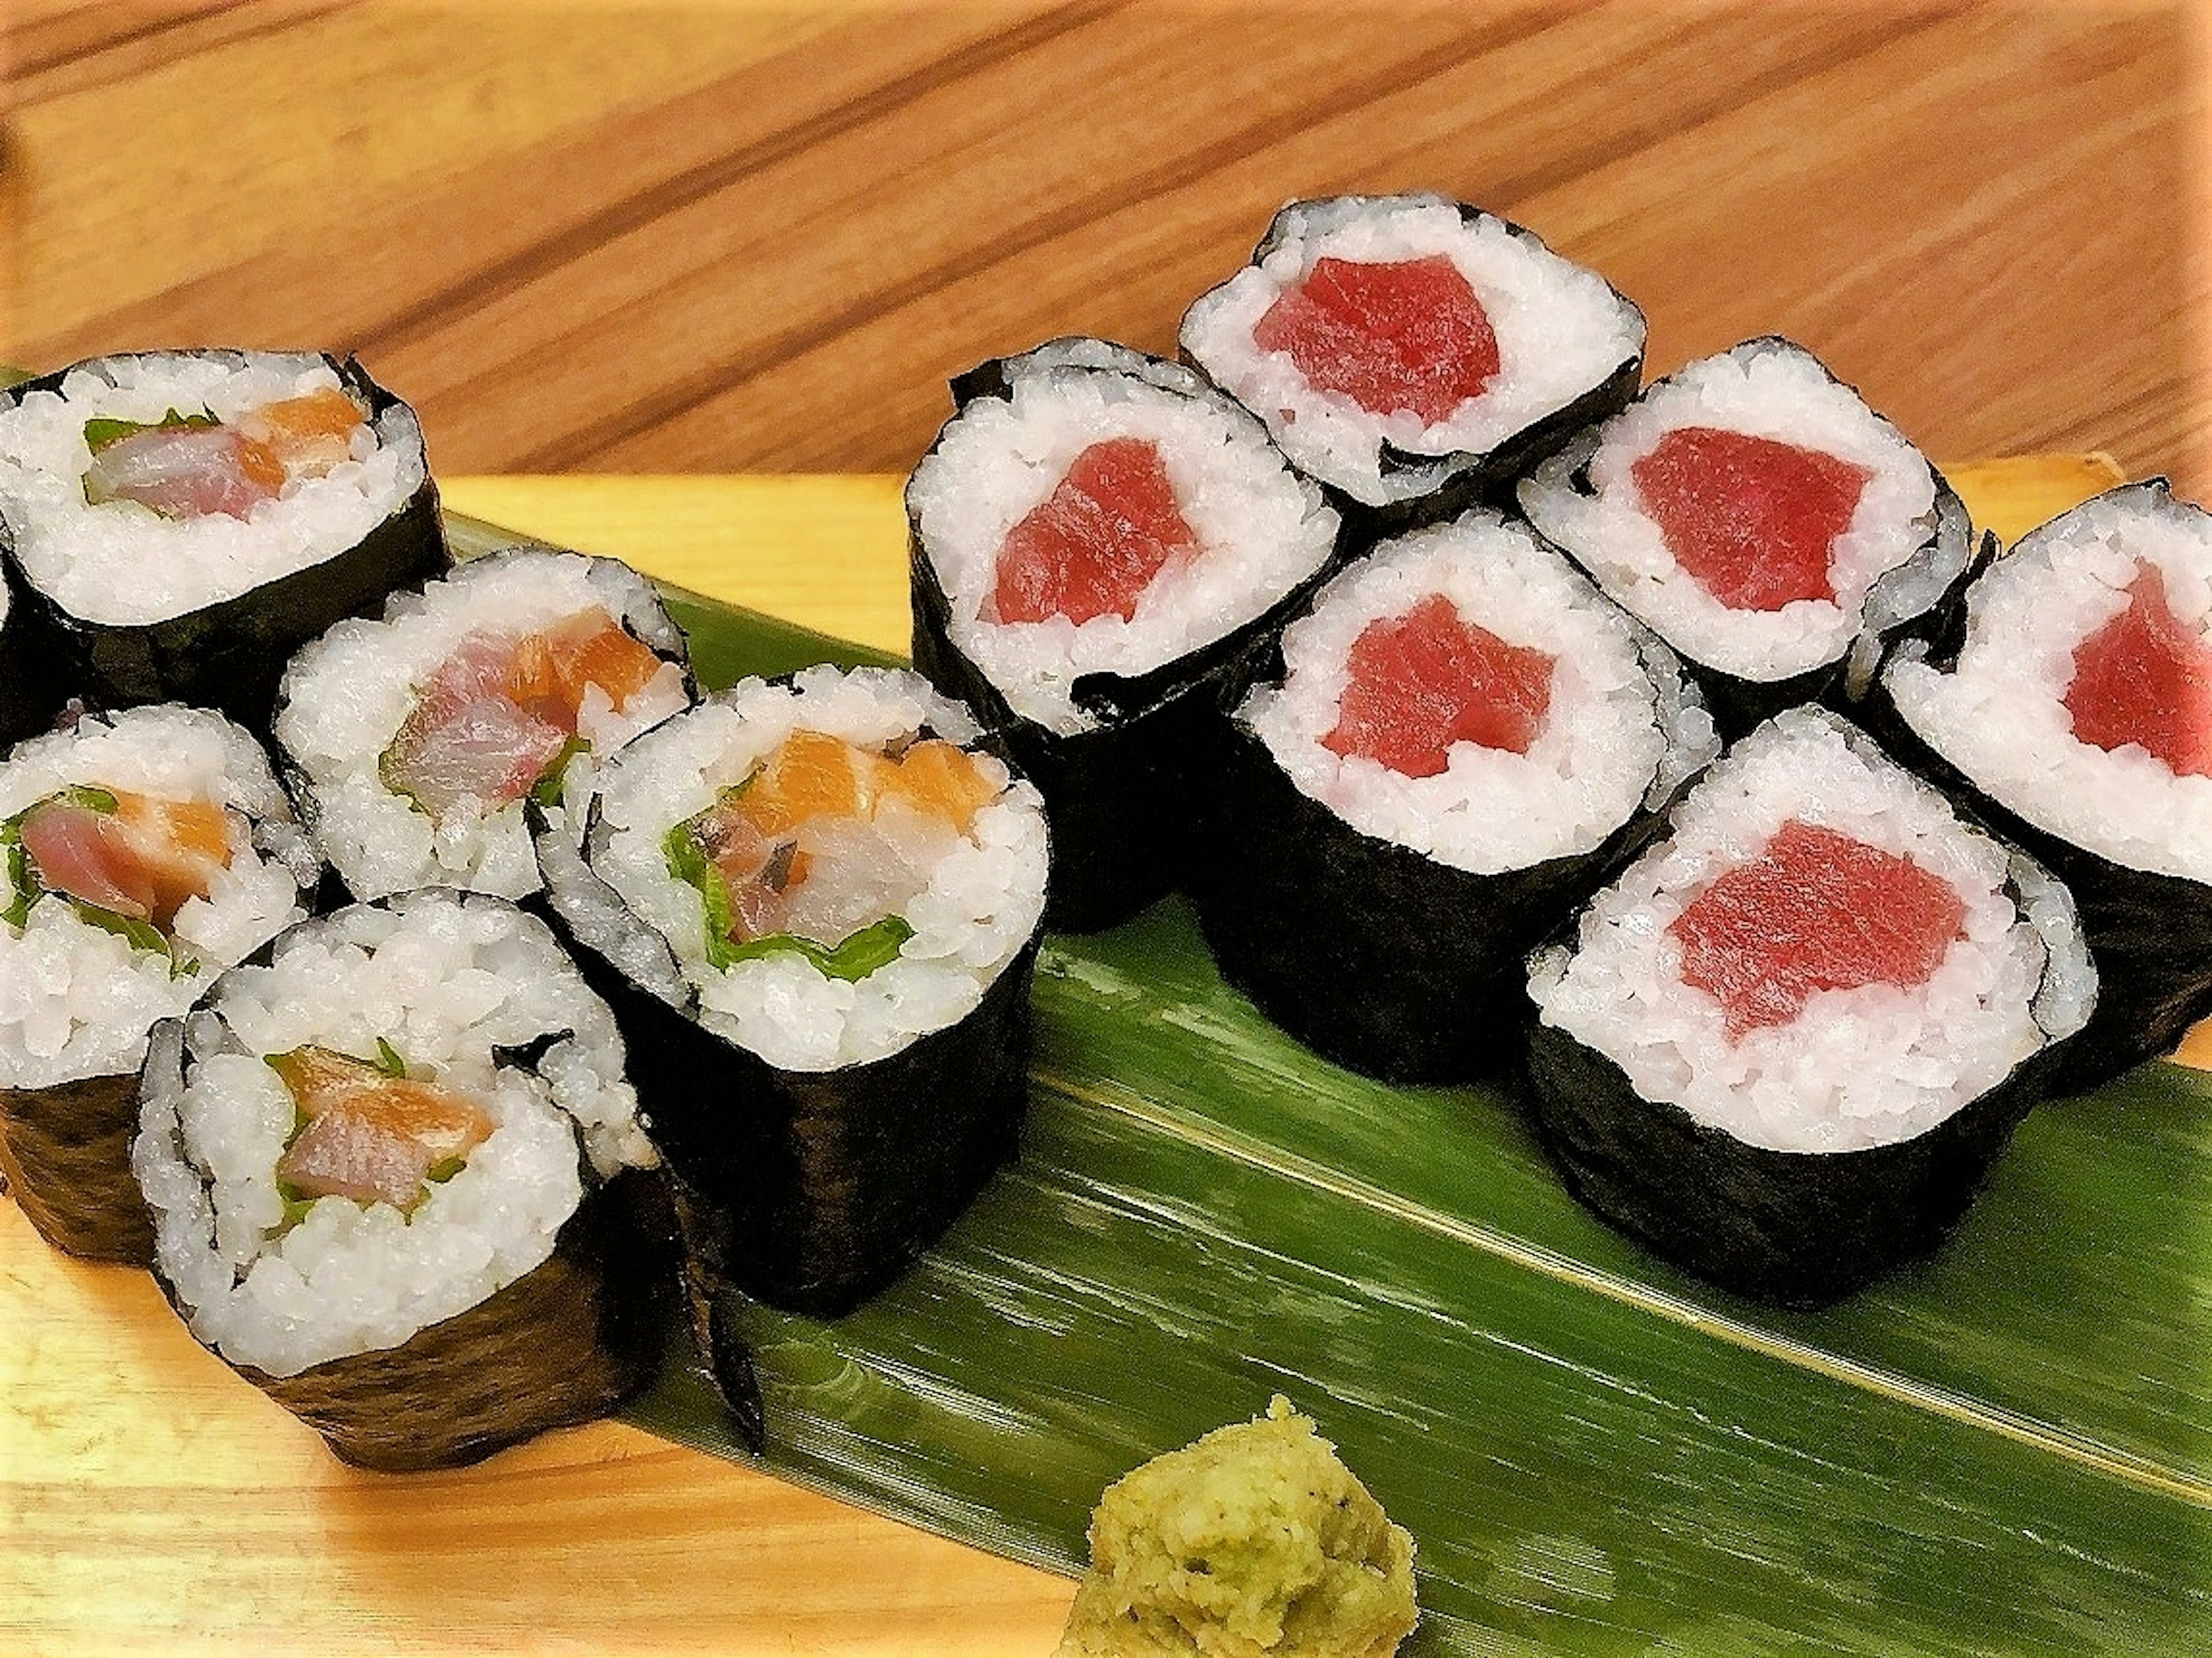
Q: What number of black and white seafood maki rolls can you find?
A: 11